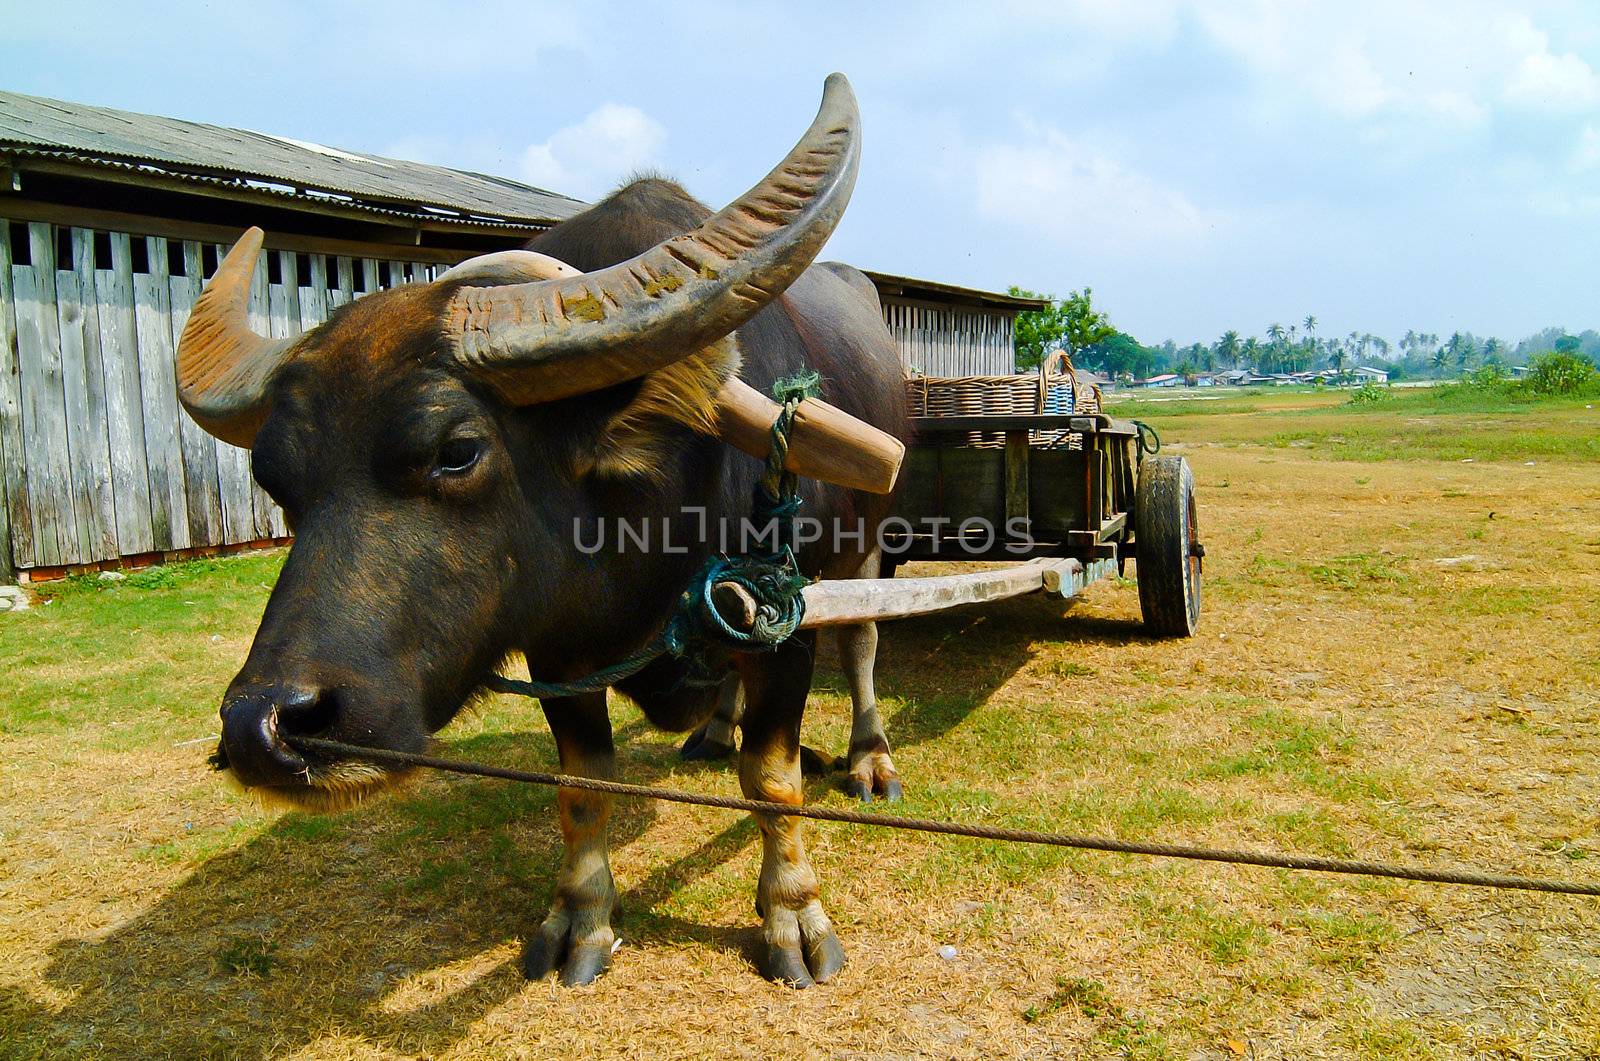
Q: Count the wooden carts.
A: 1